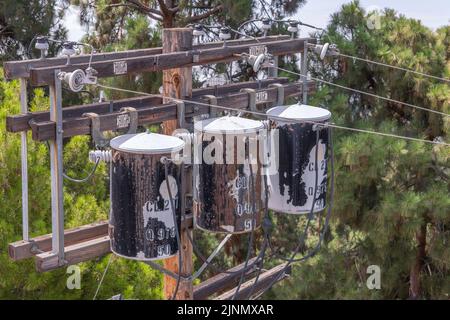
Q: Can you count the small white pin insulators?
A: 6